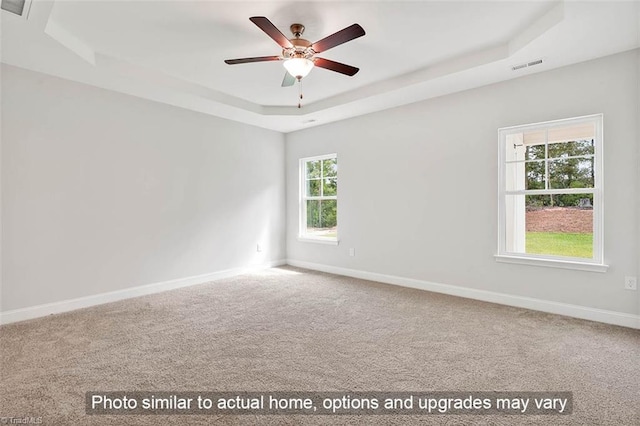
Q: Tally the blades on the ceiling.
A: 5